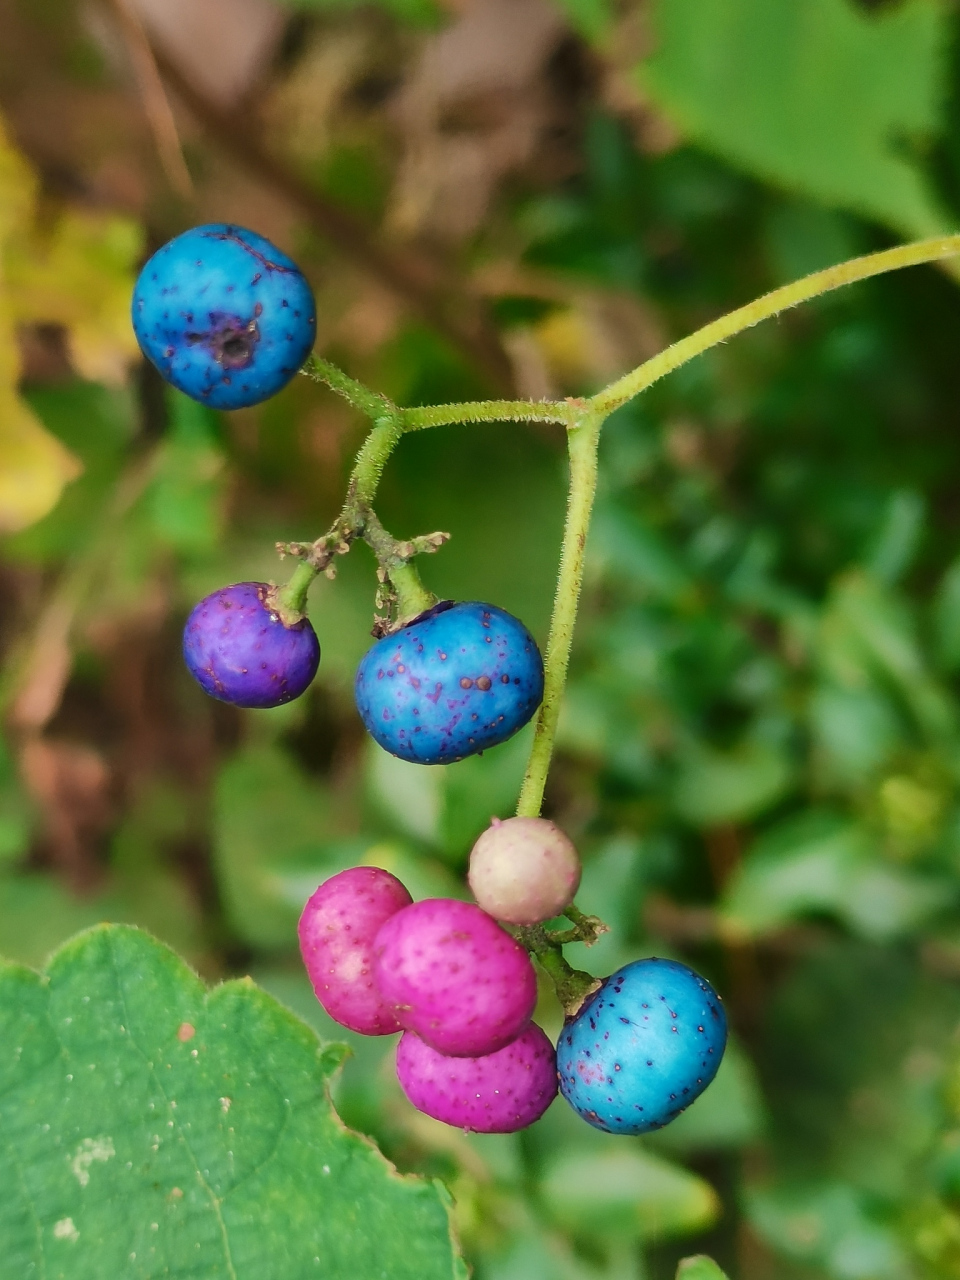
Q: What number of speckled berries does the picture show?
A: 8